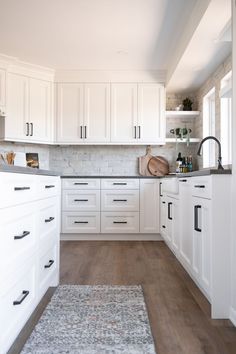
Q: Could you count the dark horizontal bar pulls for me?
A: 14